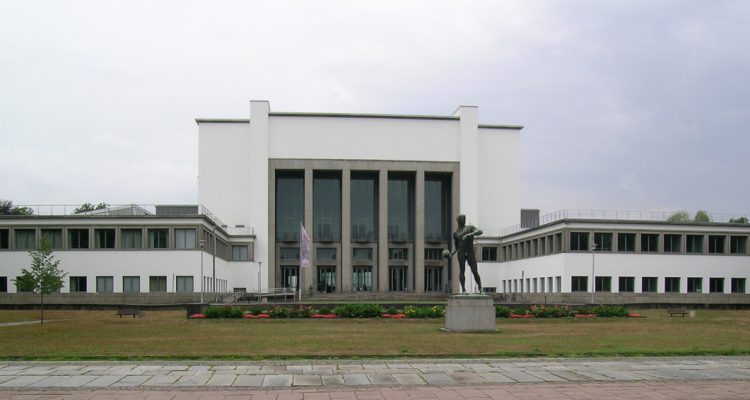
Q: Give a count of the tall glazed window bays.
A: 5